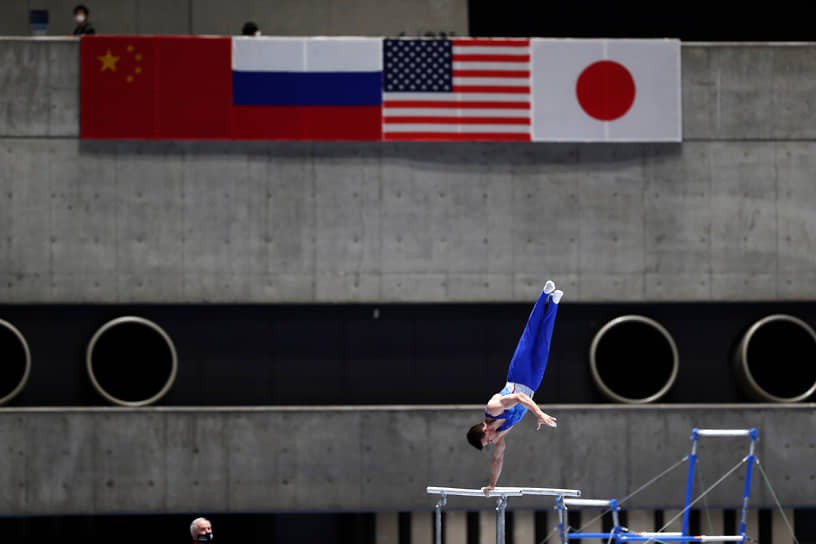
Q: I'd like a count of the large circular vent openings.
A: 4